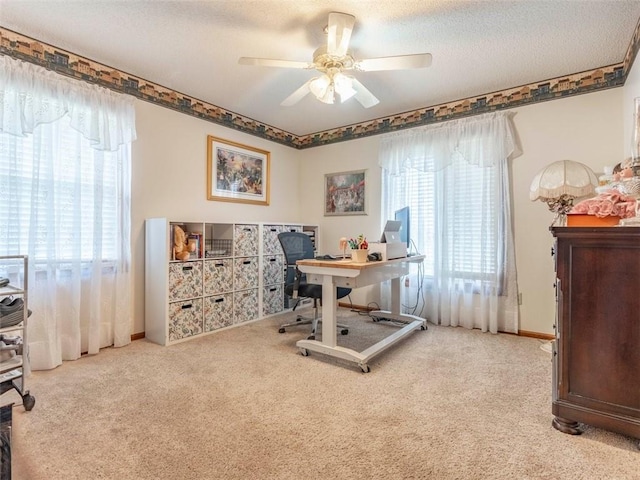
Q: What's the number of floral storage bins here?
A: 11